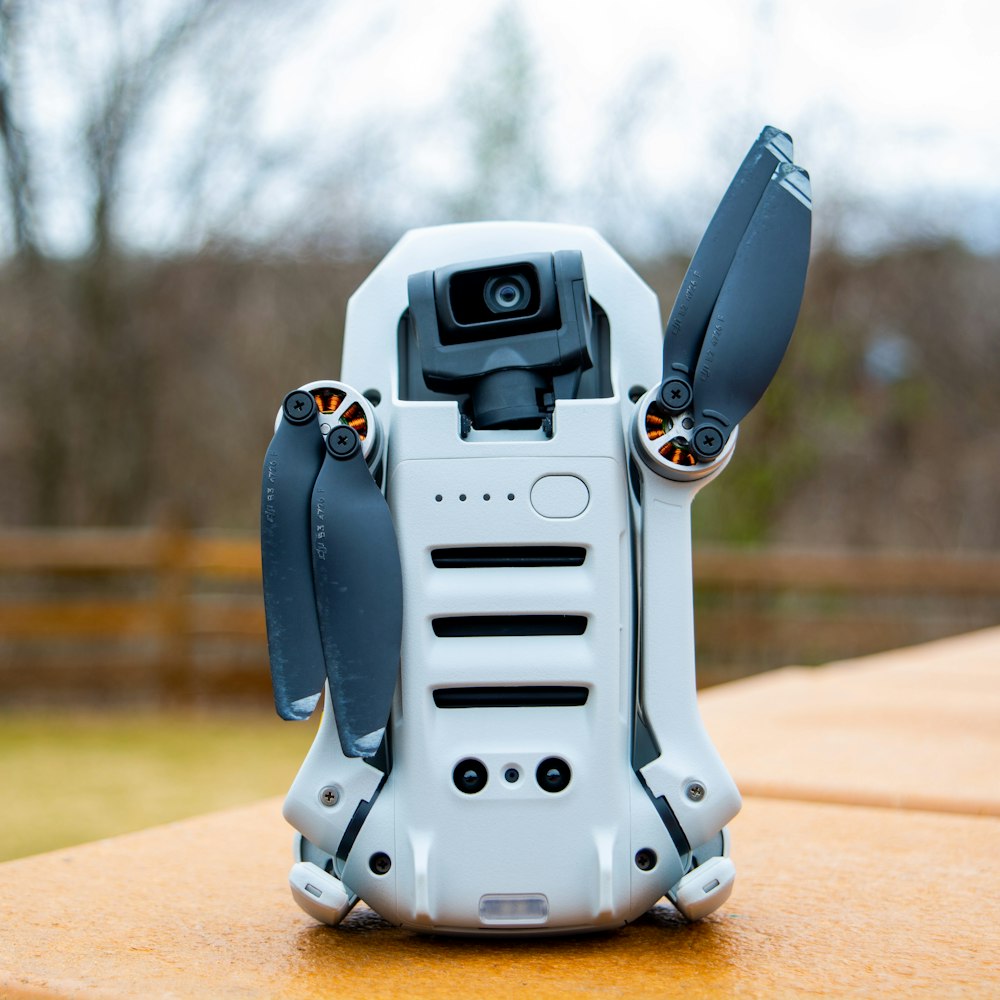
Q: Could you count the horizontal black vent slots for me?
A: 3